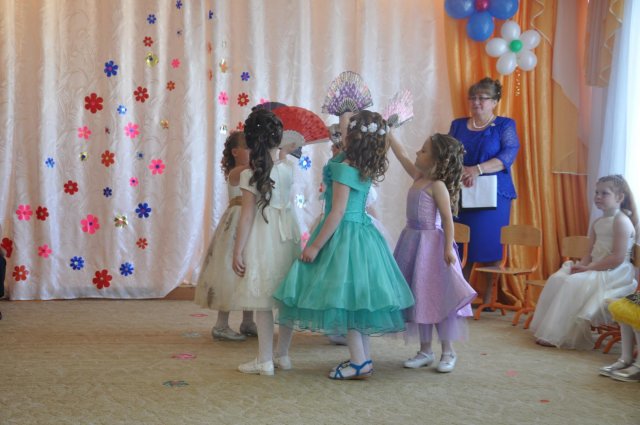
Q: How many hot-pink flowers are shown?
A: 11